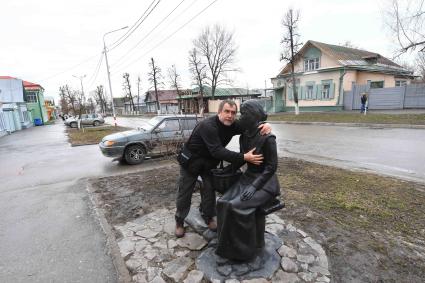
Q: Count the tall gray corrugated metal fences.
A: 1